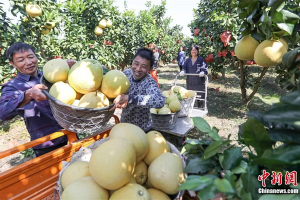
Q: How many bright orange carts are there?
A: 1